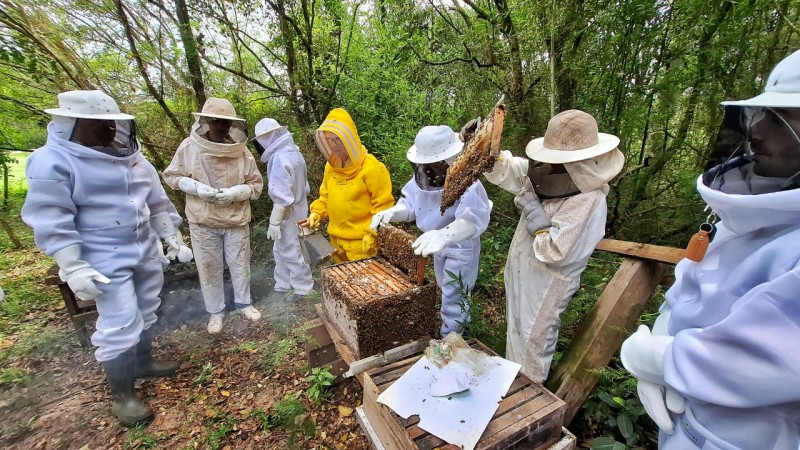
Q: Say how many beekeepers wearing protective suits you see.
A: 7